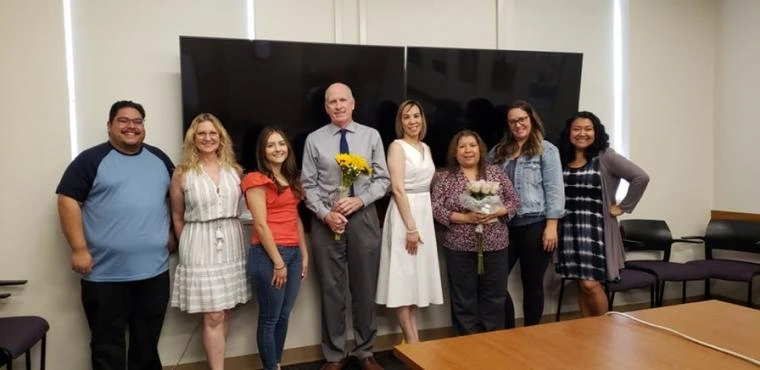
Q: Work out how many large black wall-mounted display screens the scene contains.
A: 2